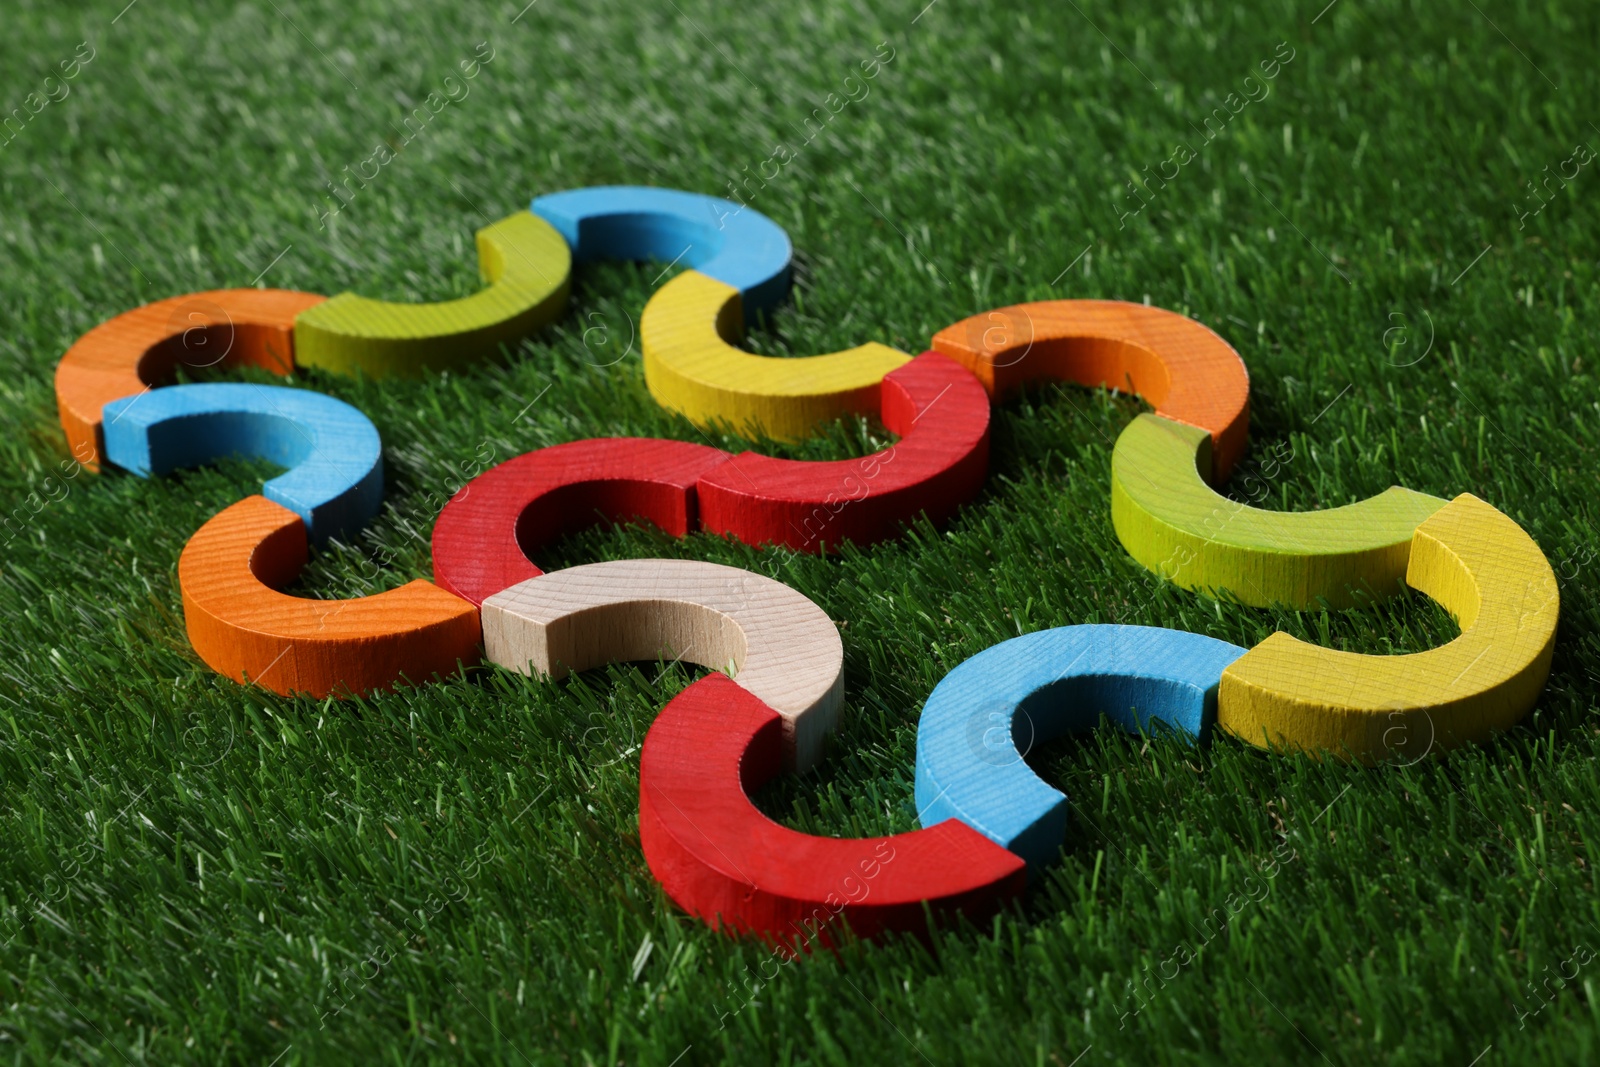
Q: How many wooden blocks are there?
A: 14